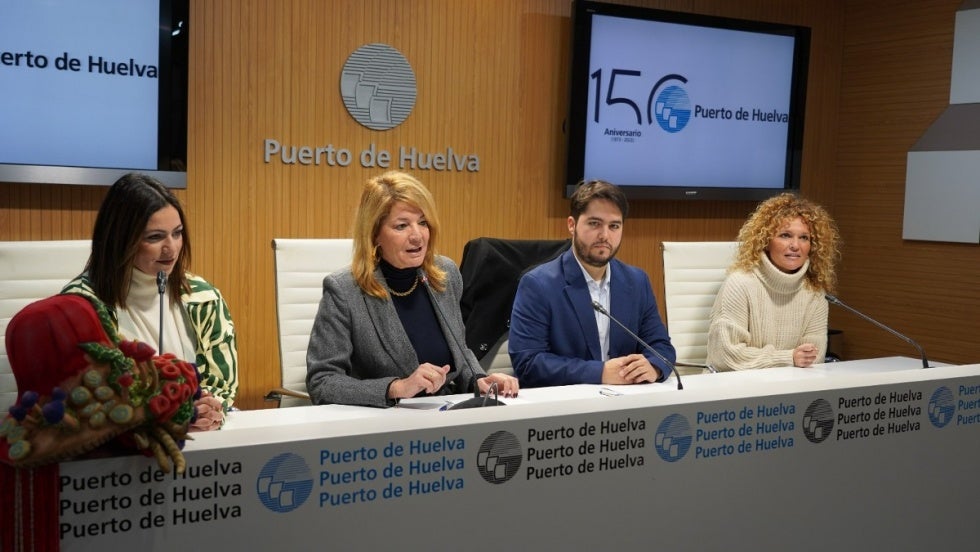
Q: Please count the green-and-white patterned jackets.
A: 1